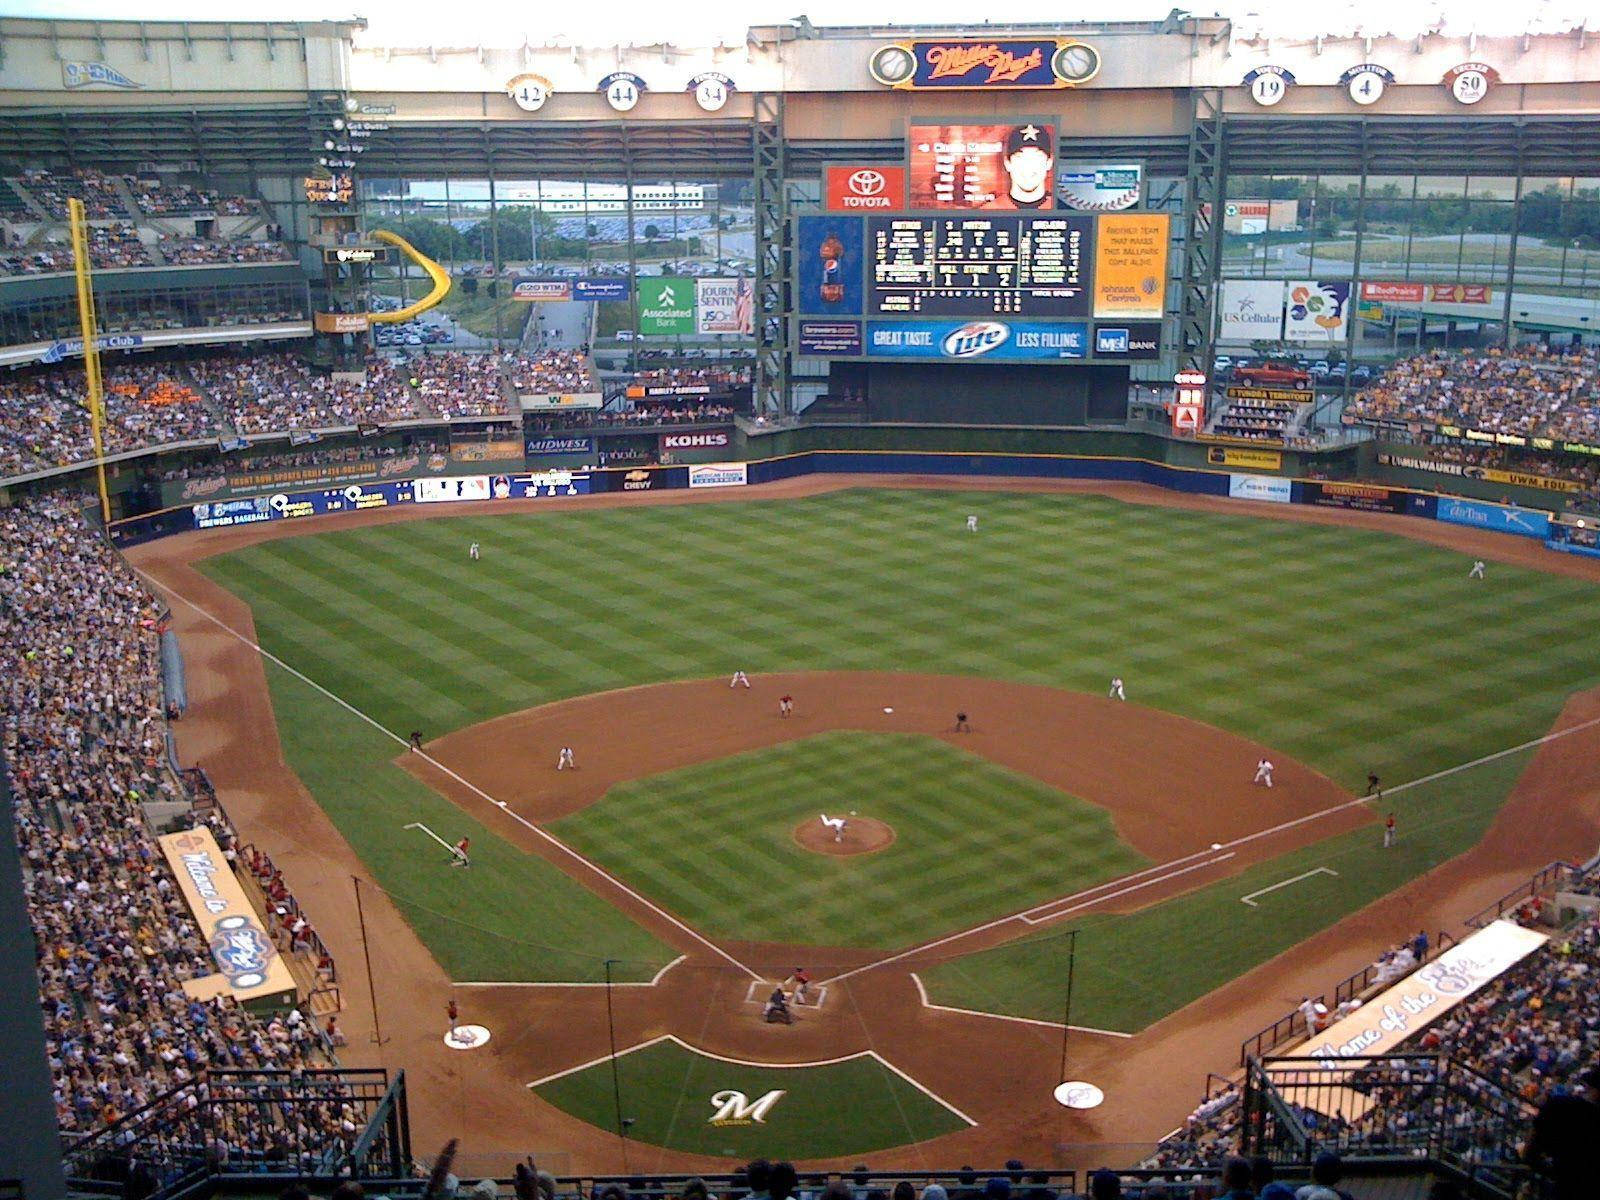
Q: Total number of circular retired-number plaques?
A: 6